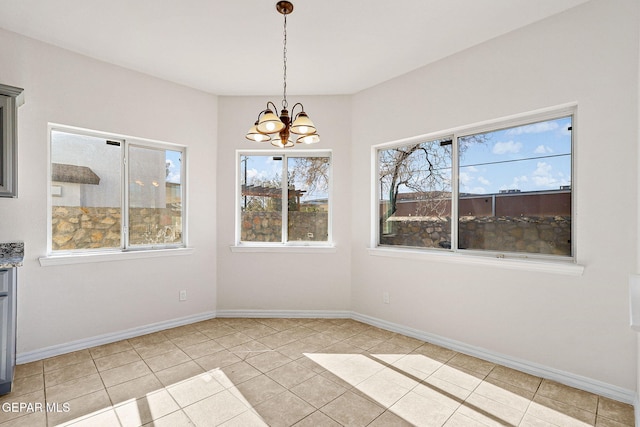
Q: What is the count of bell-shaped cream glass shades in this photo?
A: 5